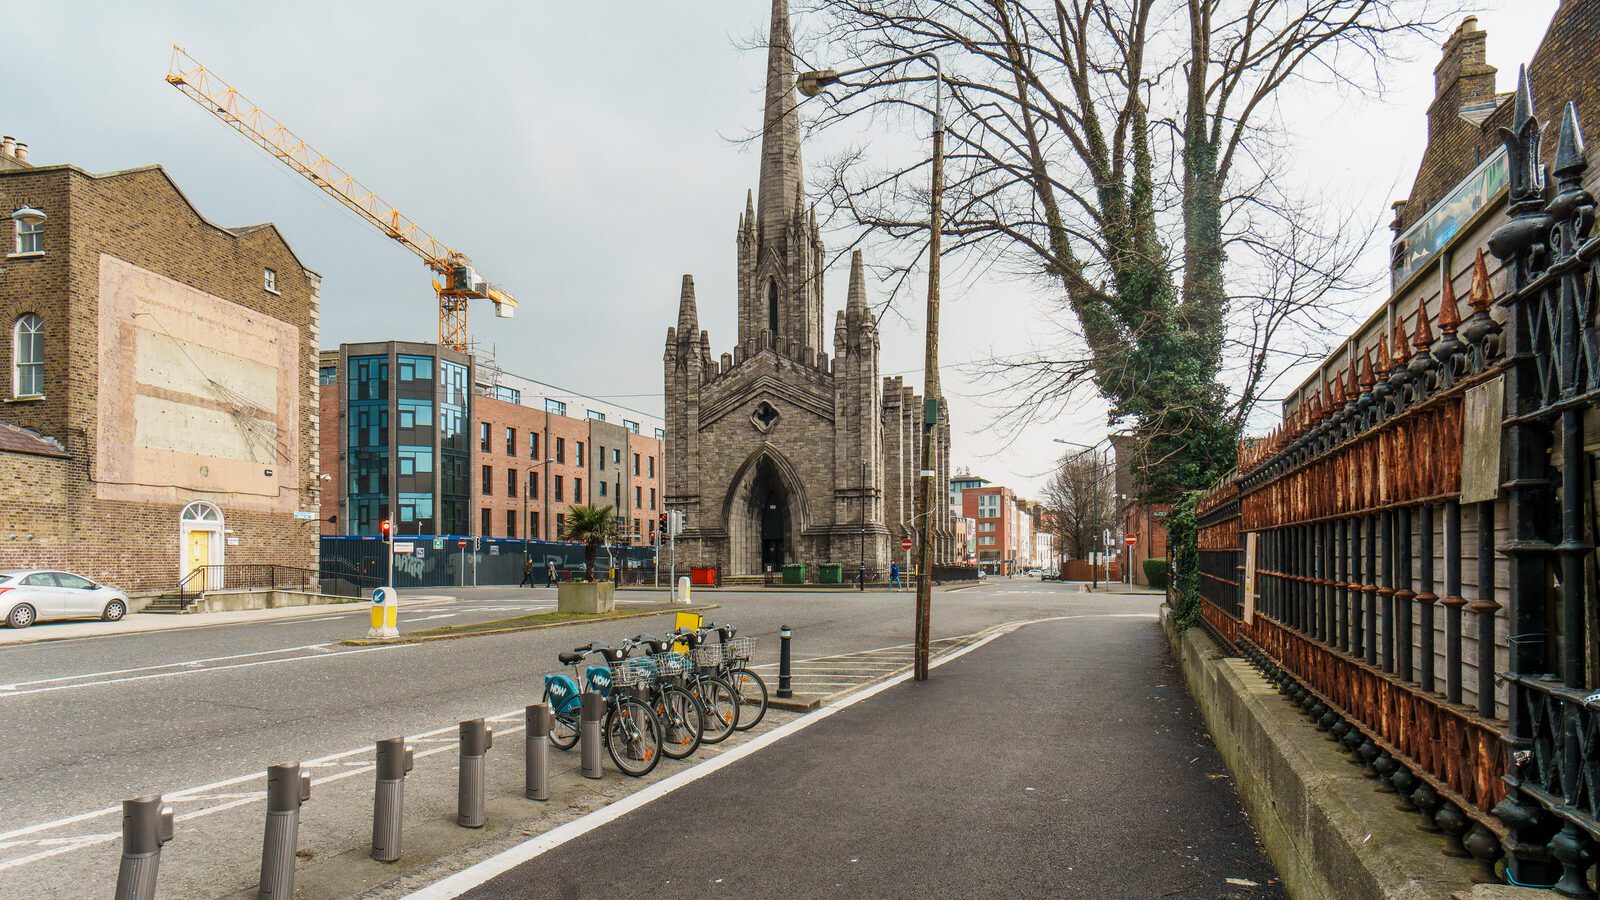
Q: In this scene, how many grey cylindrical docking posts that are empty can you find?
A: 5